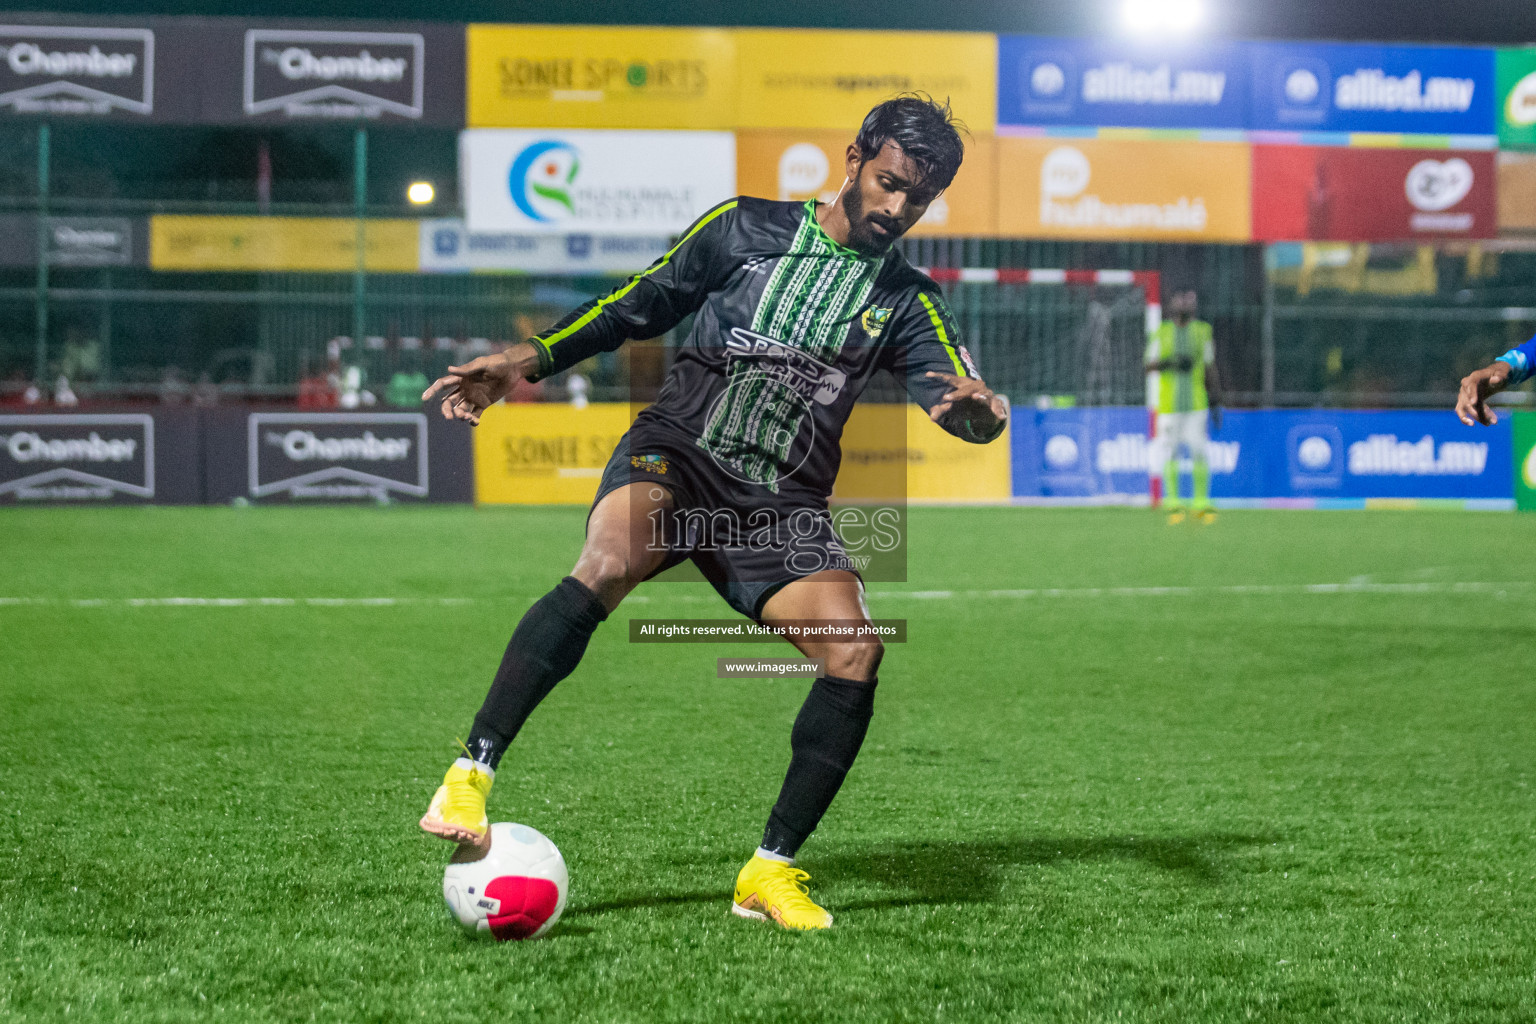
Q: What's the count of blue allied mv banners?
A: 4